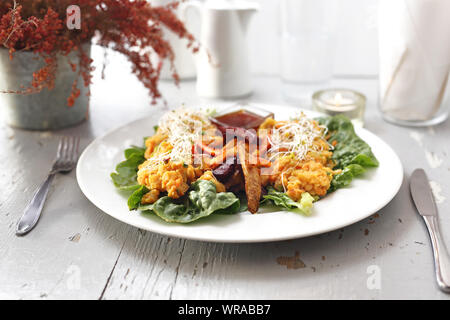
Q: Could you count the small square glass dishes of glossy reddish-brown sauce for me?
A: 1